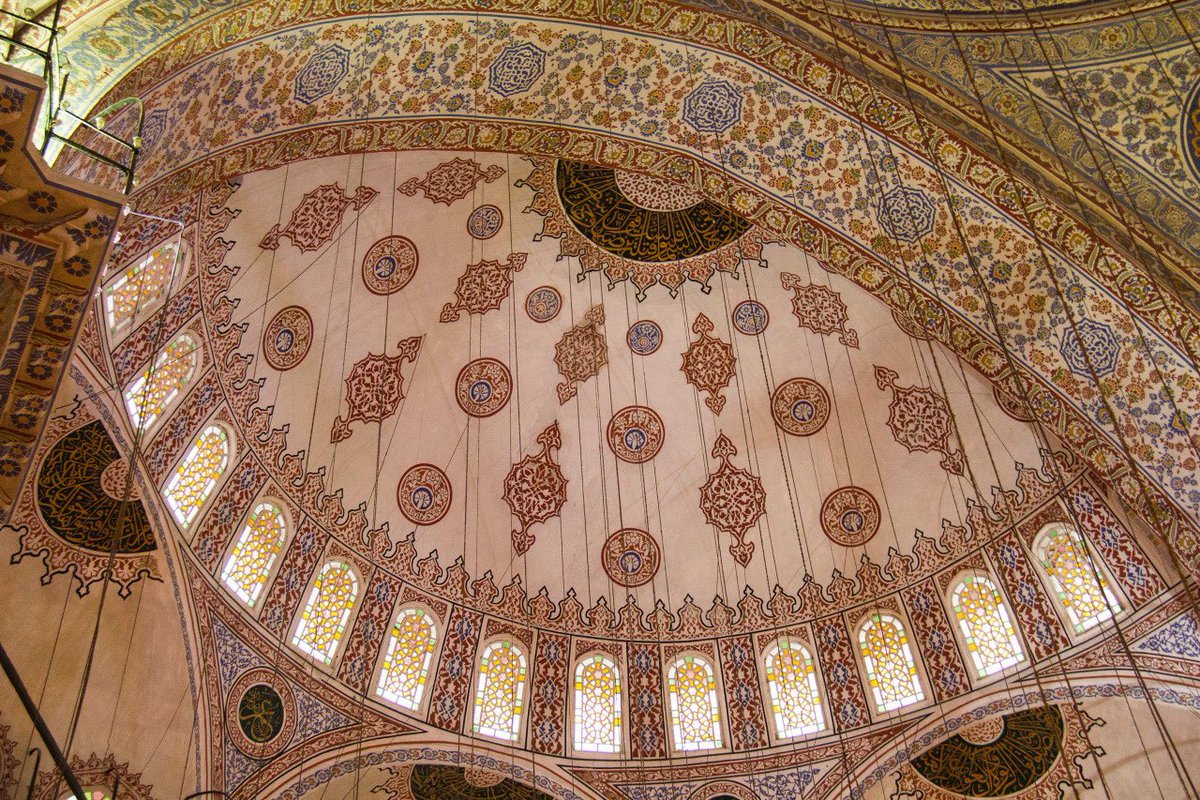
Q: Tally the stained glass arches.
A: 13